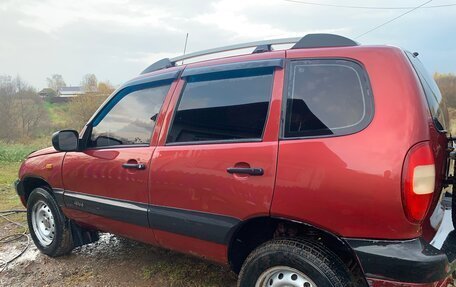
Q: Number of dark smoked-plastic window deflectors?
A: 2